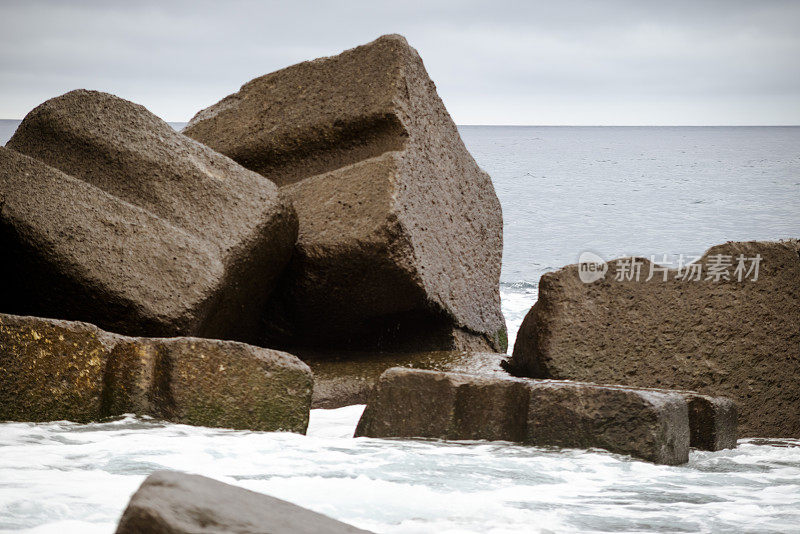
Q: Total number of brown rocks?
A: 6